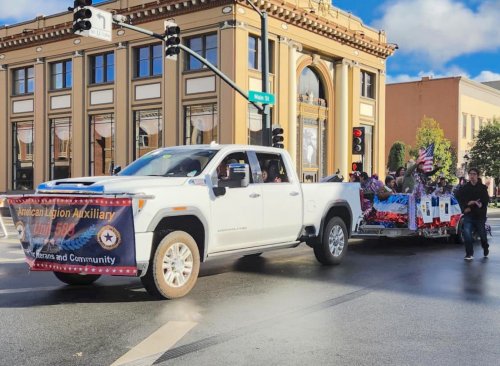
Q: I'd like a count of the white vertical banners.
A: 2